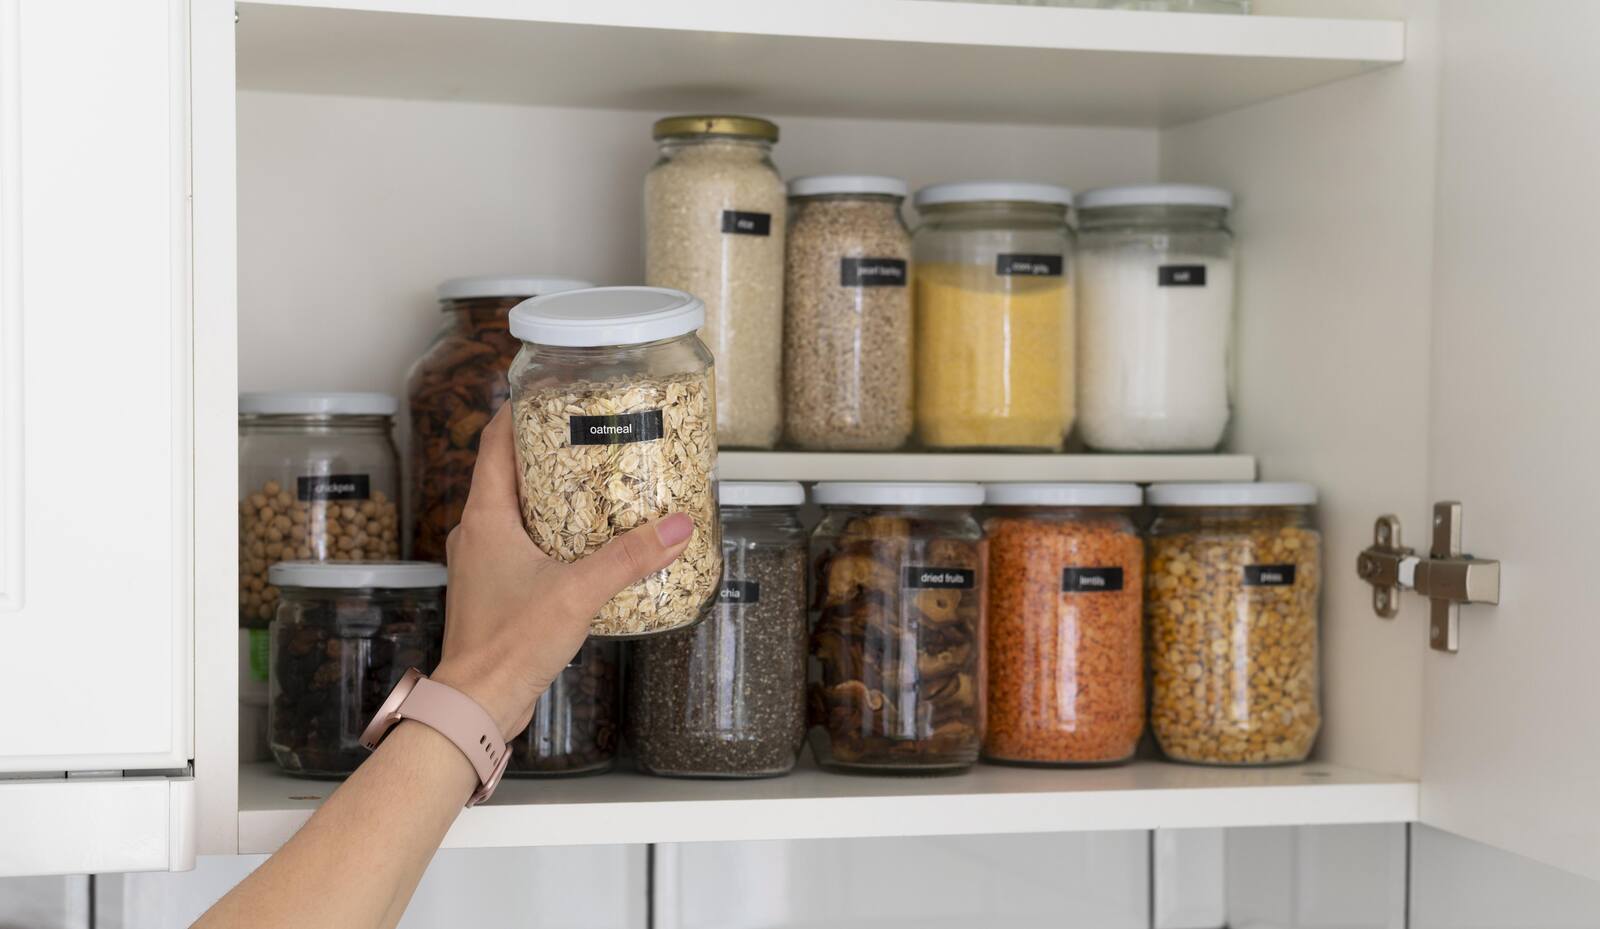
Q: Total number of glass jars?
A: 13